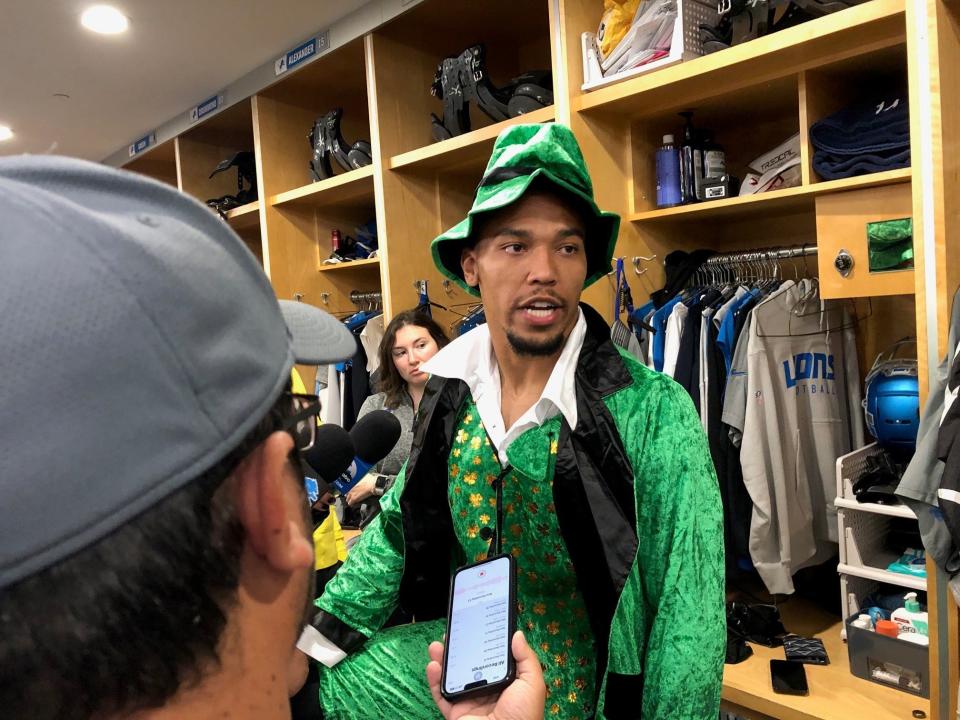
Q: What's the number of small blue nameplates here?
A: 3